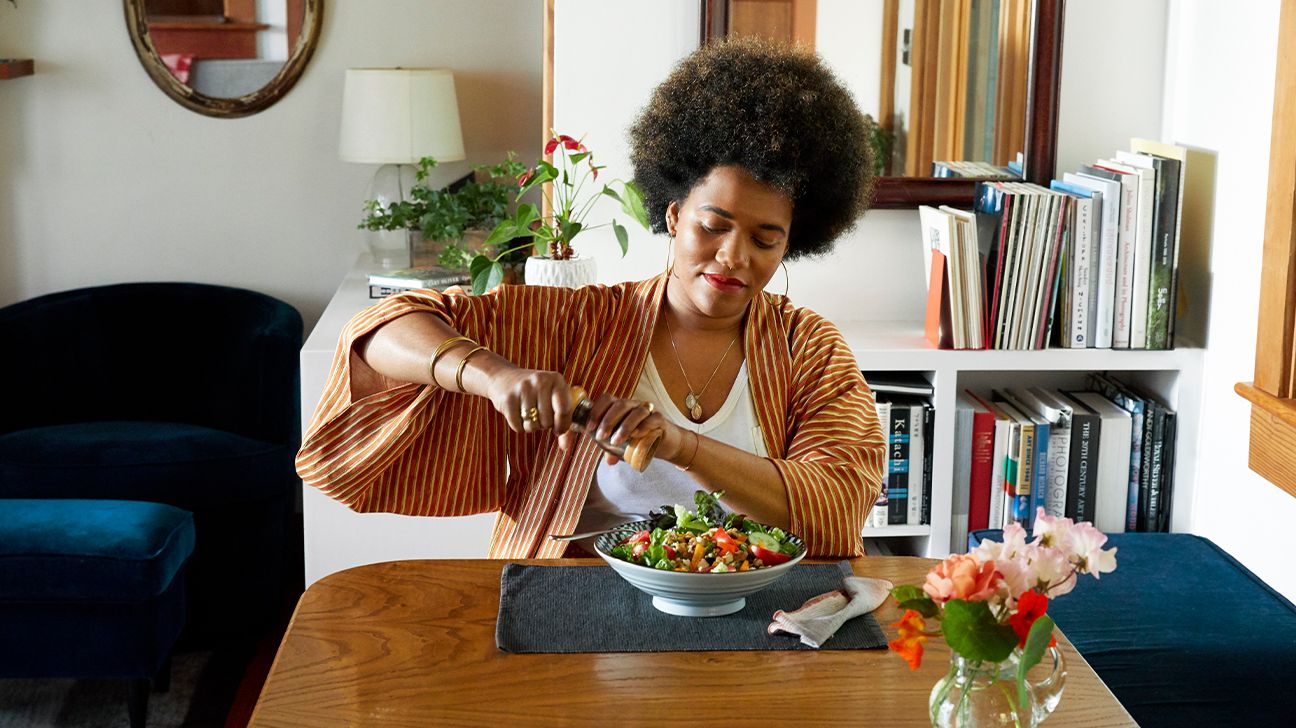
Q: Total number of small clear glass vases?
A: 1